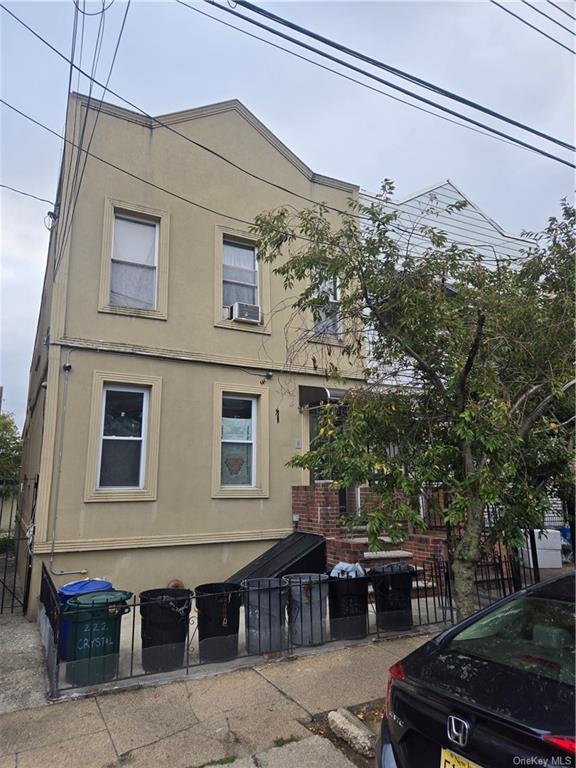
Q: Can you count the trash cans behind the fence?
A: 8